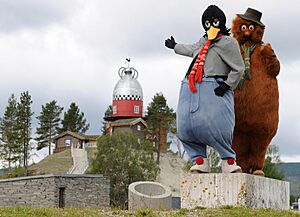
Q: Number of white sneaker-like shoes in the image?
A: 2